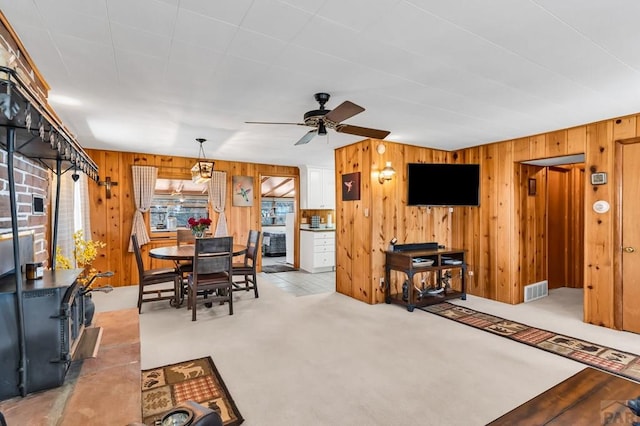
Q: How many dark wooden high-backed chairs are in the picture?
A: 4